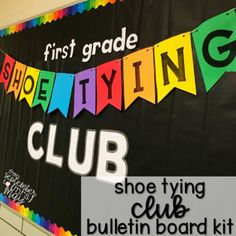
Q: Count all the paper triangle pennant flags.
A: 10